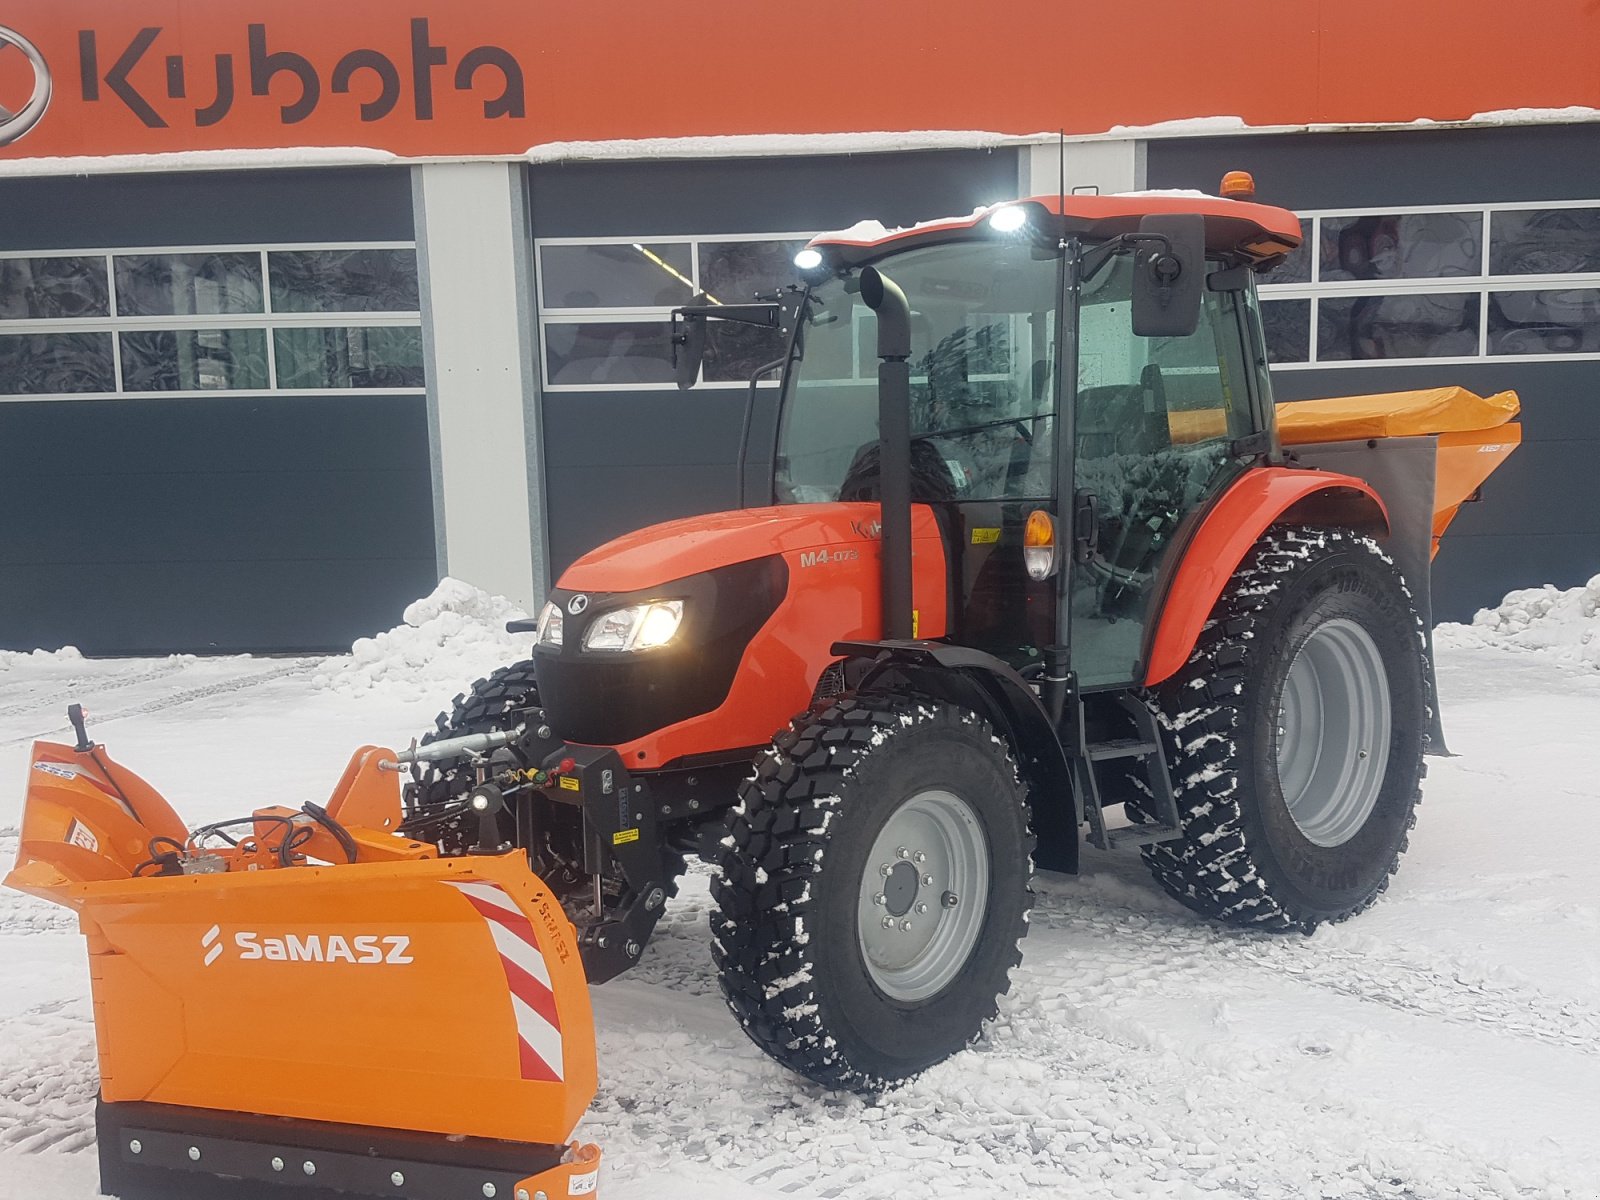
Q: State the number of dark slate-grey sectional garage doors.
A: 3